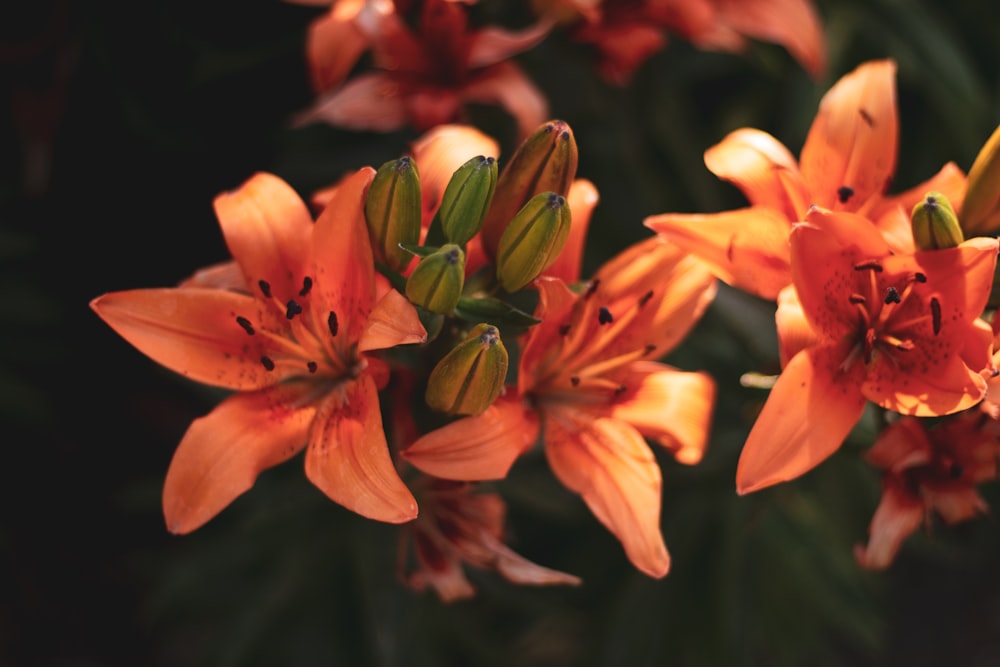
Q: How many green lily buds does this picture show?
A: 8